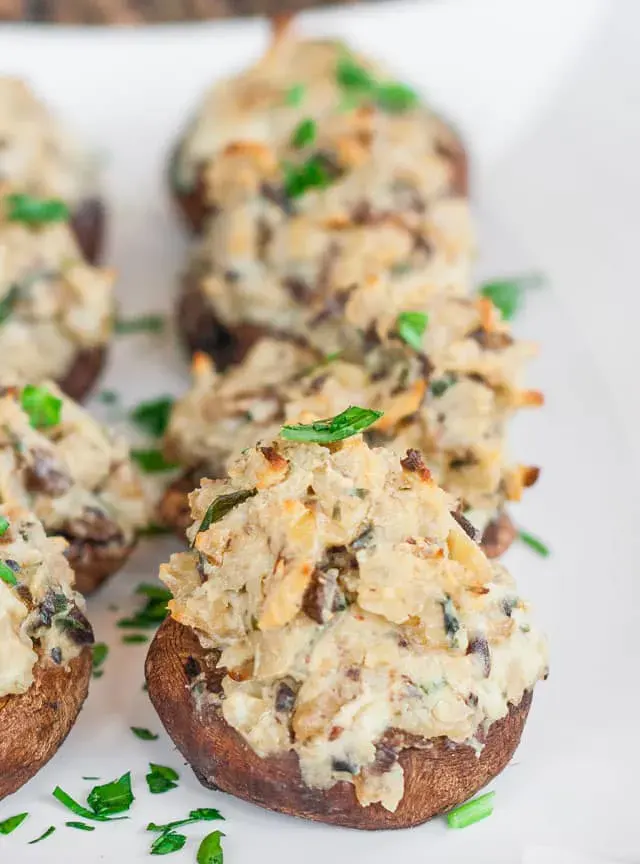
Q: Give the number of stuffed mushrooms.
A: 8